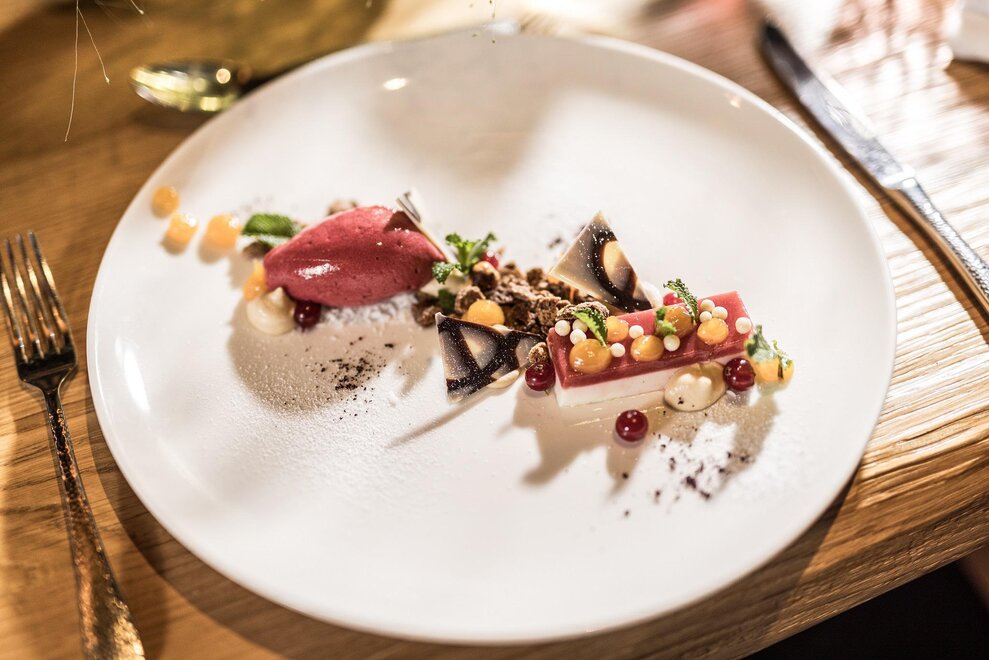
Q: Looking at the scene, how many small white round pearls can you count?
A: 10